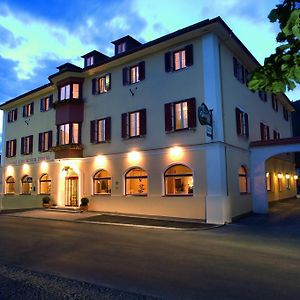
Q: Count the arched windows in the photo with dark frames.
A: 7